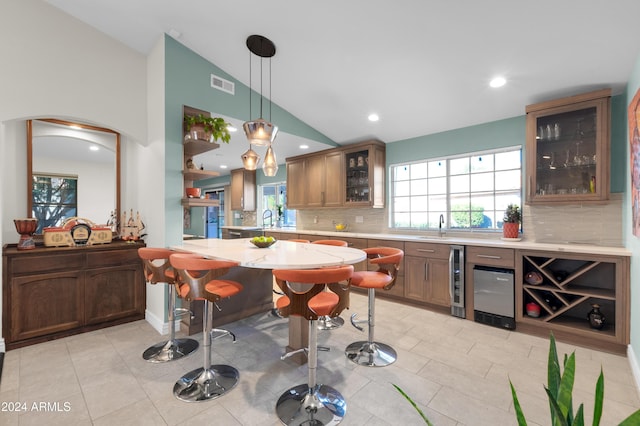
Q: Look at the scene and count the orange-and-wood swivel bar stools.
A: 6